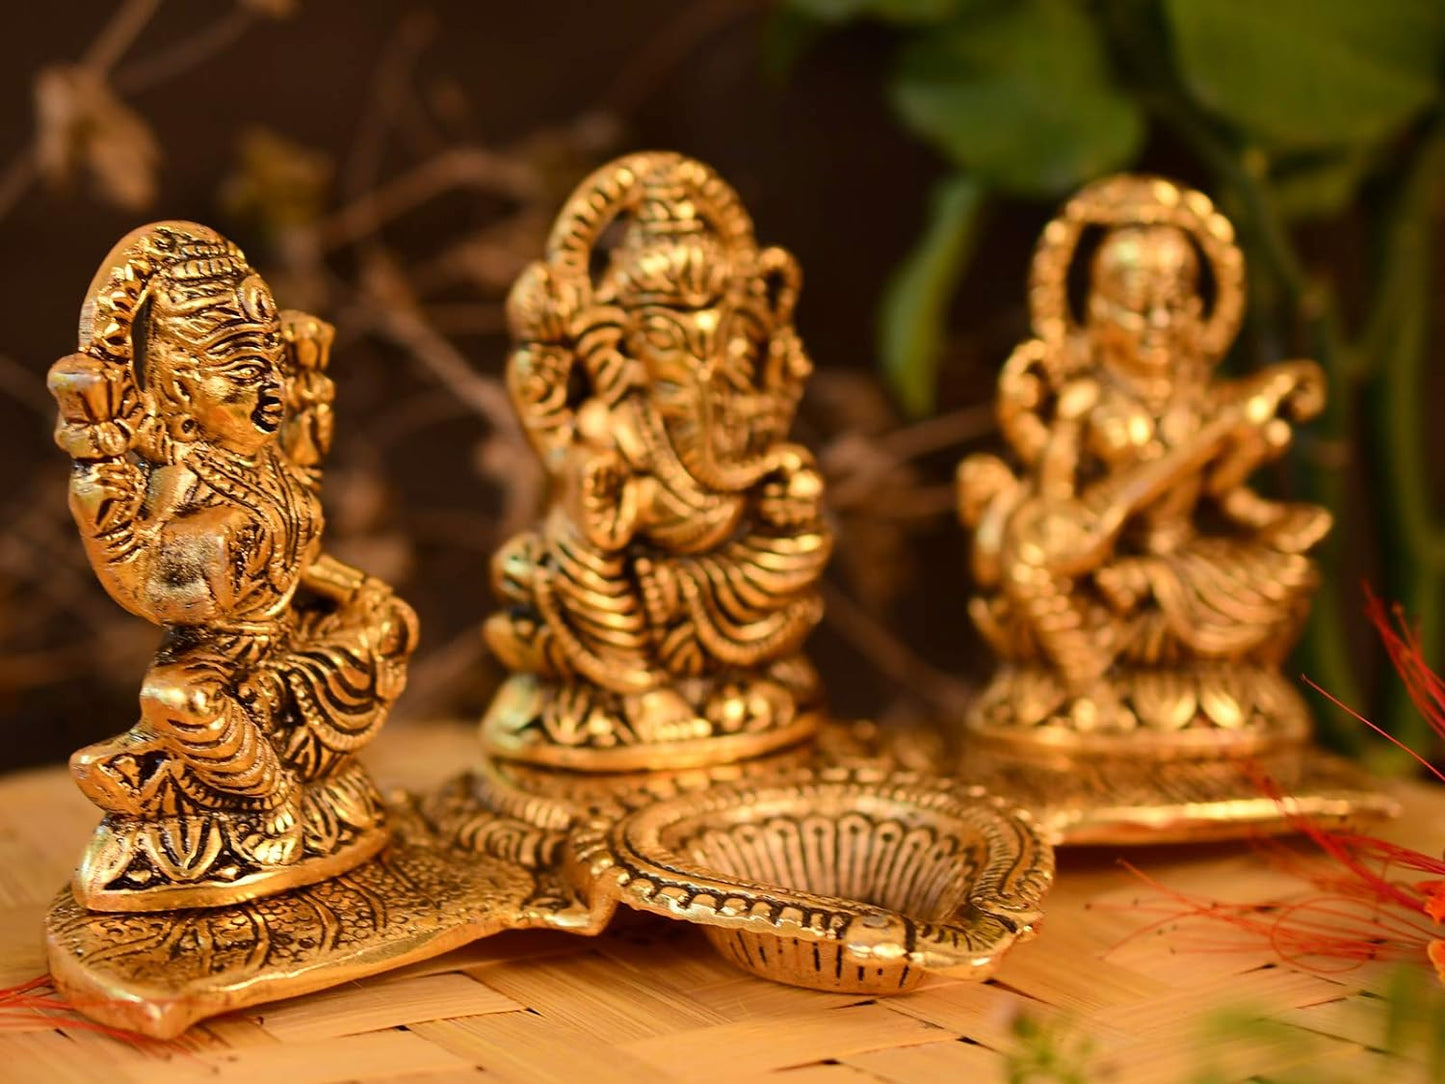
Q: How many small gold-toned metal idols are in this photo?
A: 3